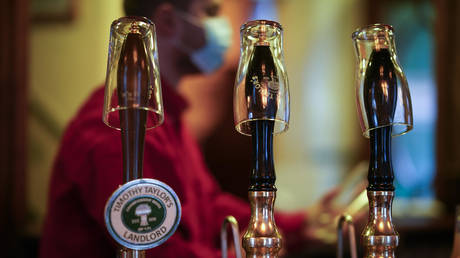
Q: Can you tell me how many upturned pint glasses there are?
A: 3